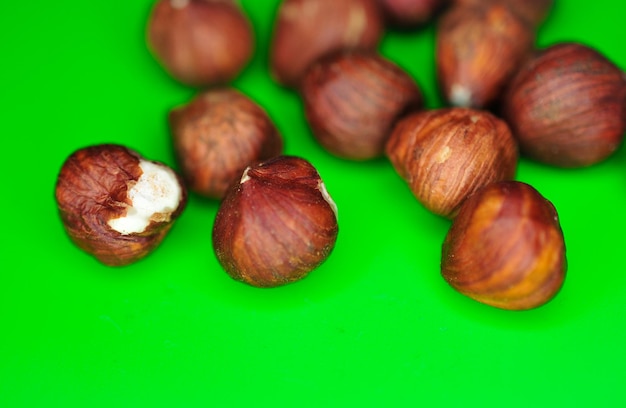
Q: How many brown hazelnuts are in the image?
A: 12